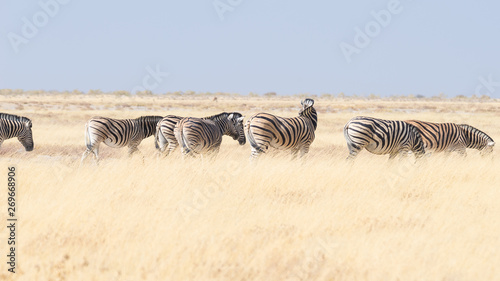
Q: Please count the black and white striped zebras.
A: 7